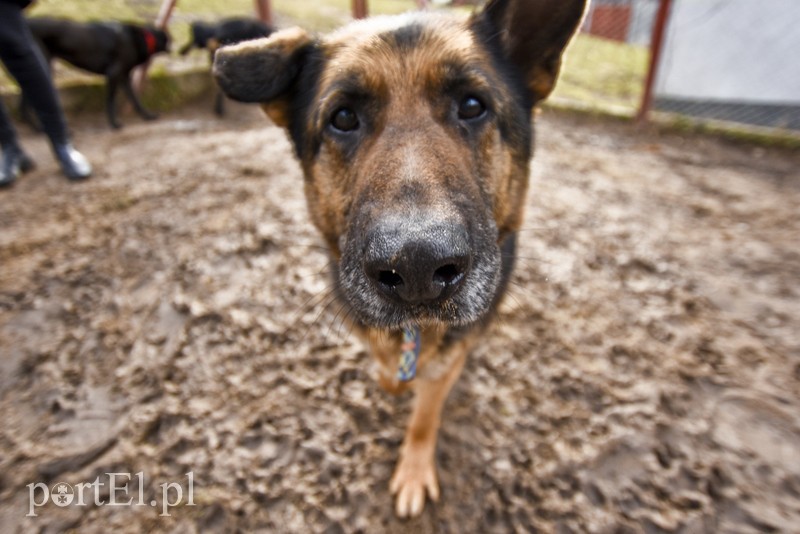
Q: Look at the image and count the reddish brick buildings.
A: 1